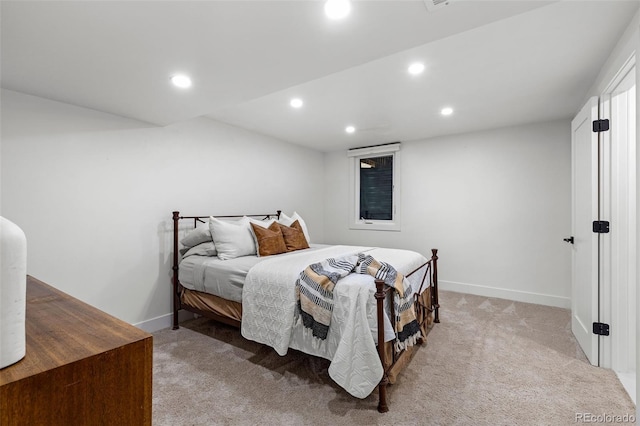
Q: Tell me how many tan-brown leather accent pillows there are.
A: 2